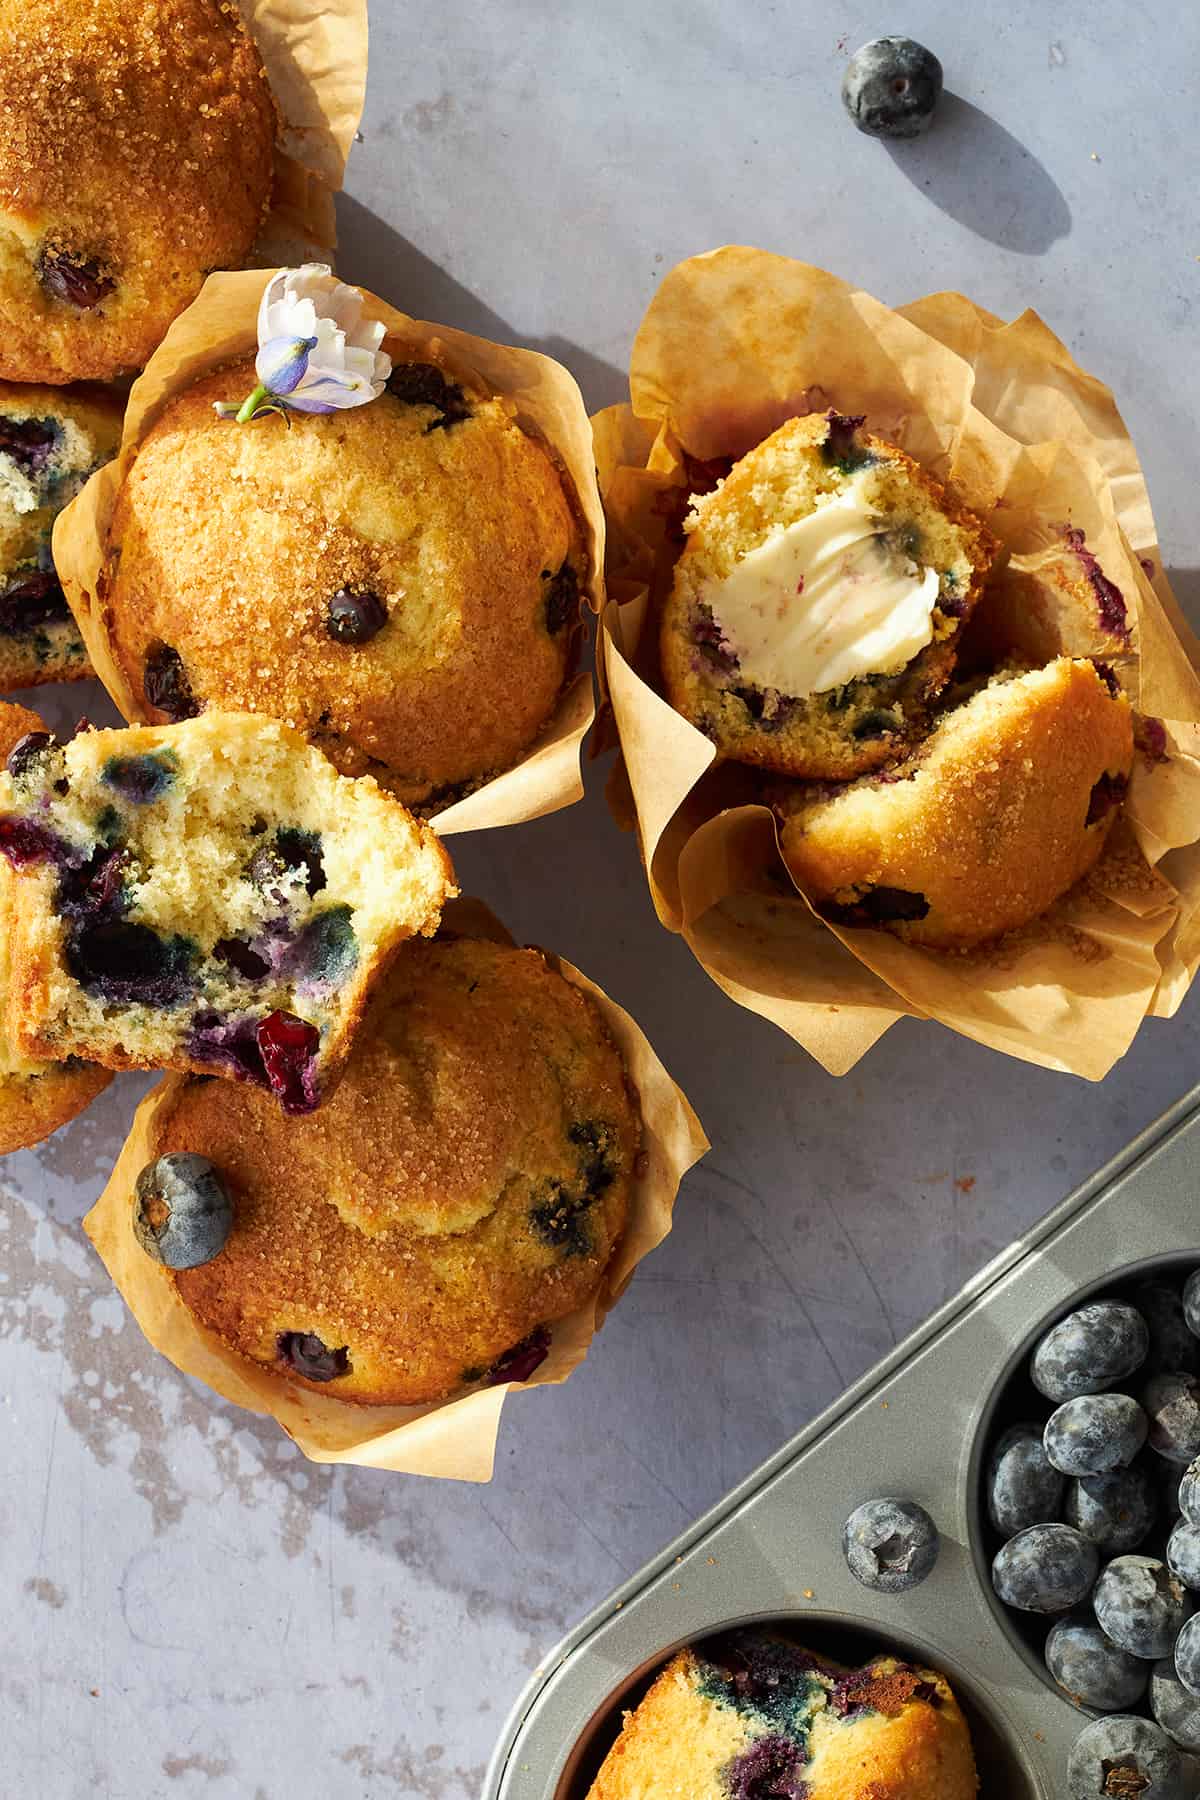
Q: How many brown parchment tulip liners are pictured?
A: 4